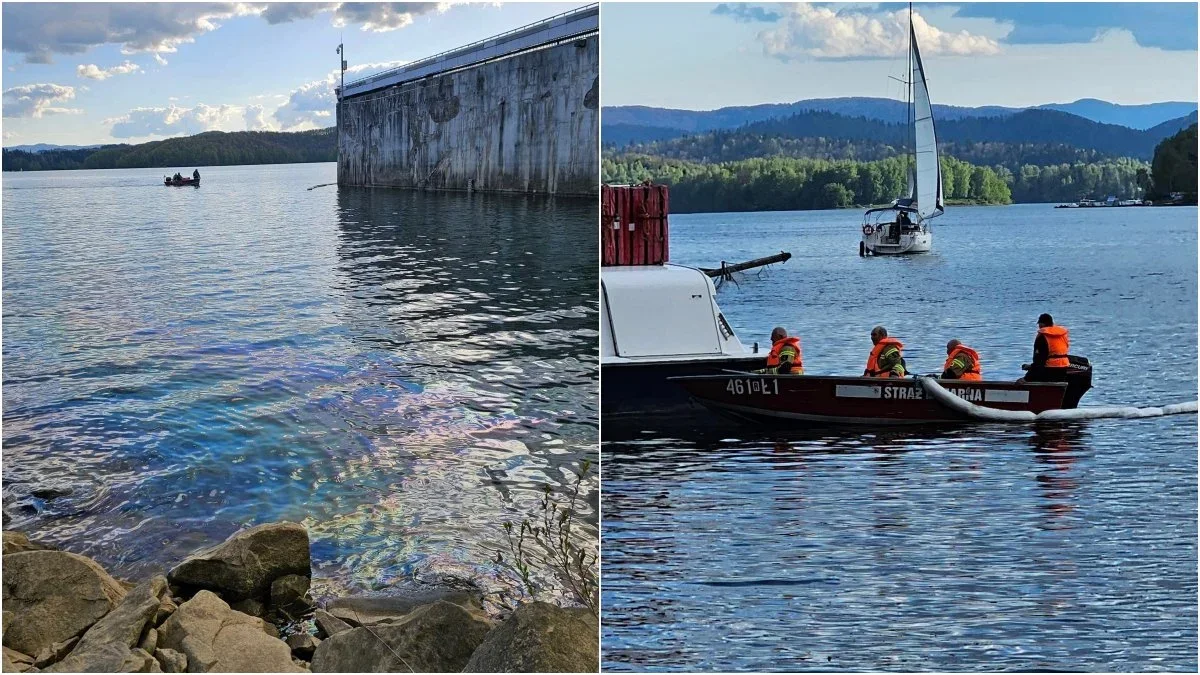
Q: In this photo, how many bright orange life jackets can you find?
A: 4